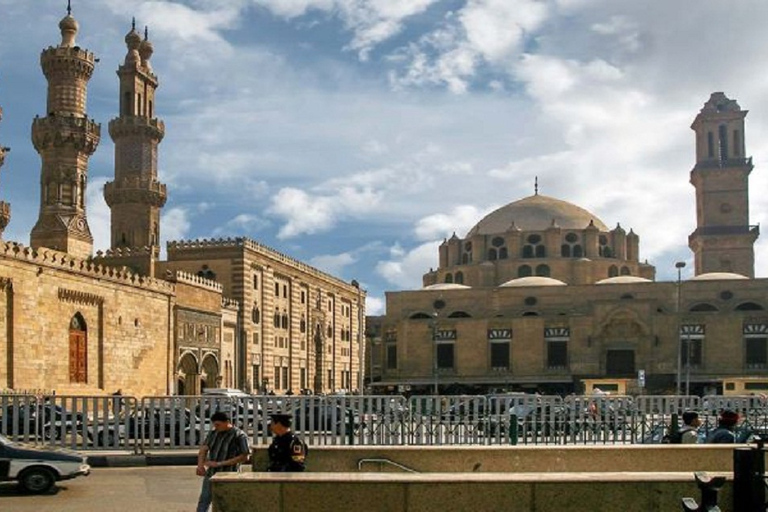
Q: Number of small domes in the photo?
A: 4